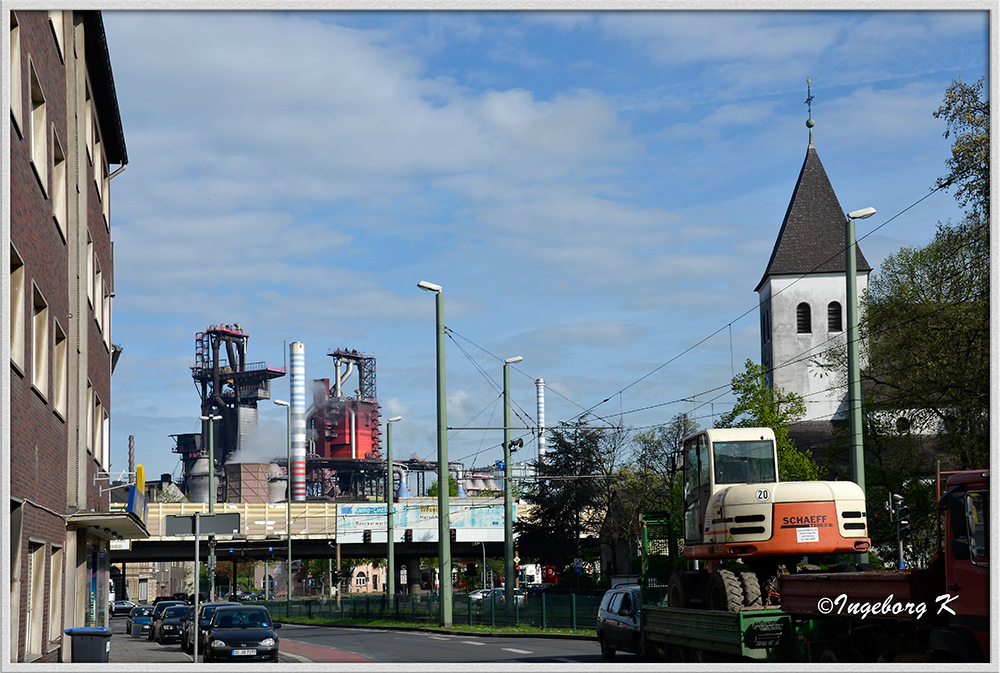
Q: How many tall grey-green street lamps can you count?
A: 6